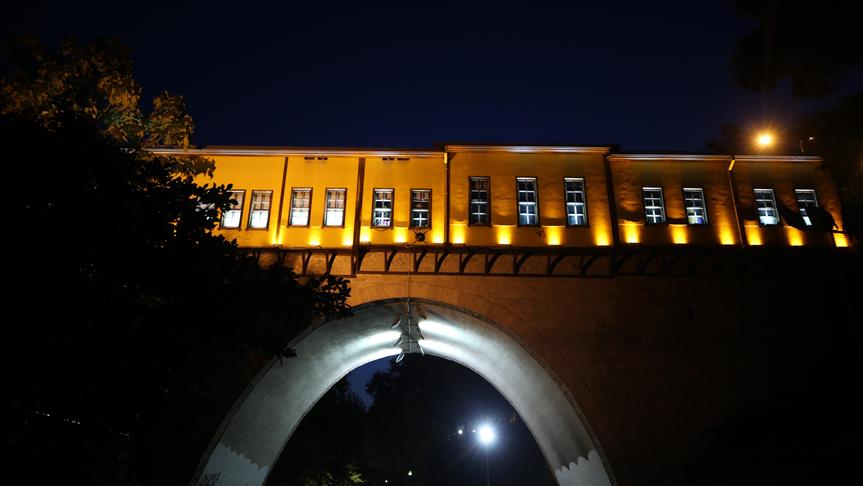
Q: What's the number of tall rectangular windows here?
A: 13